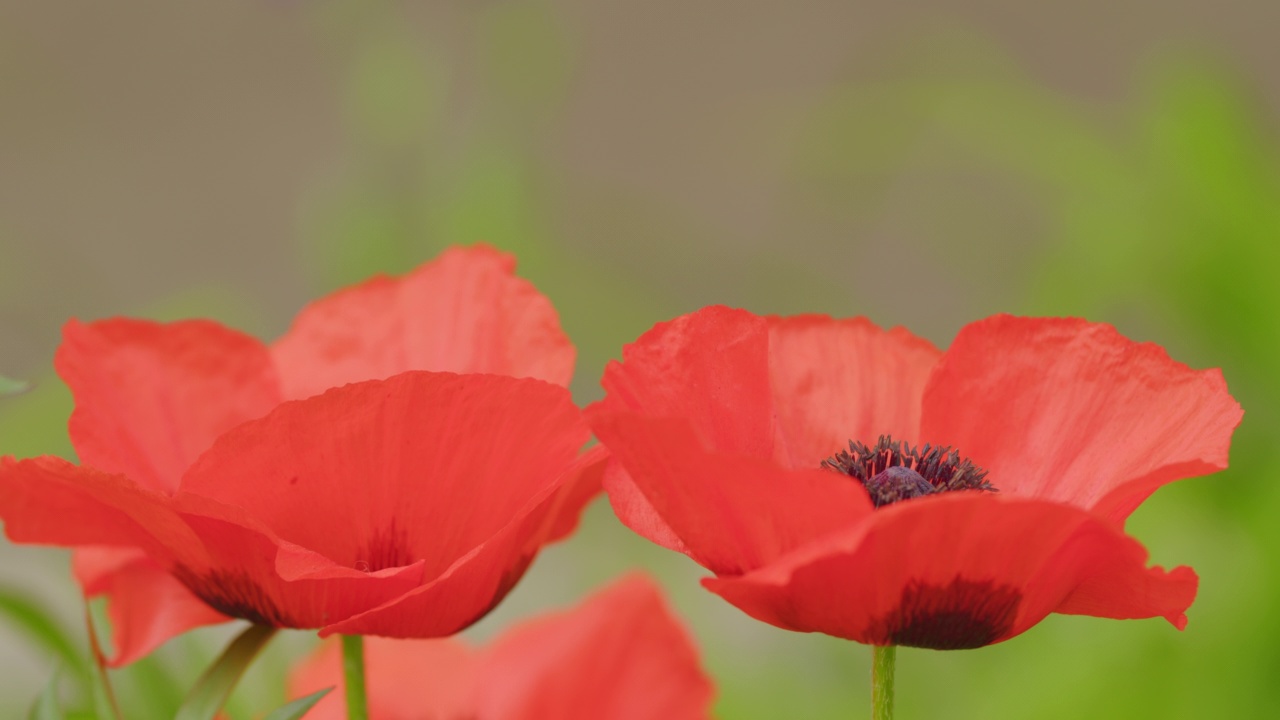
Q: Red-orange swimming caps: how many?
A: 0